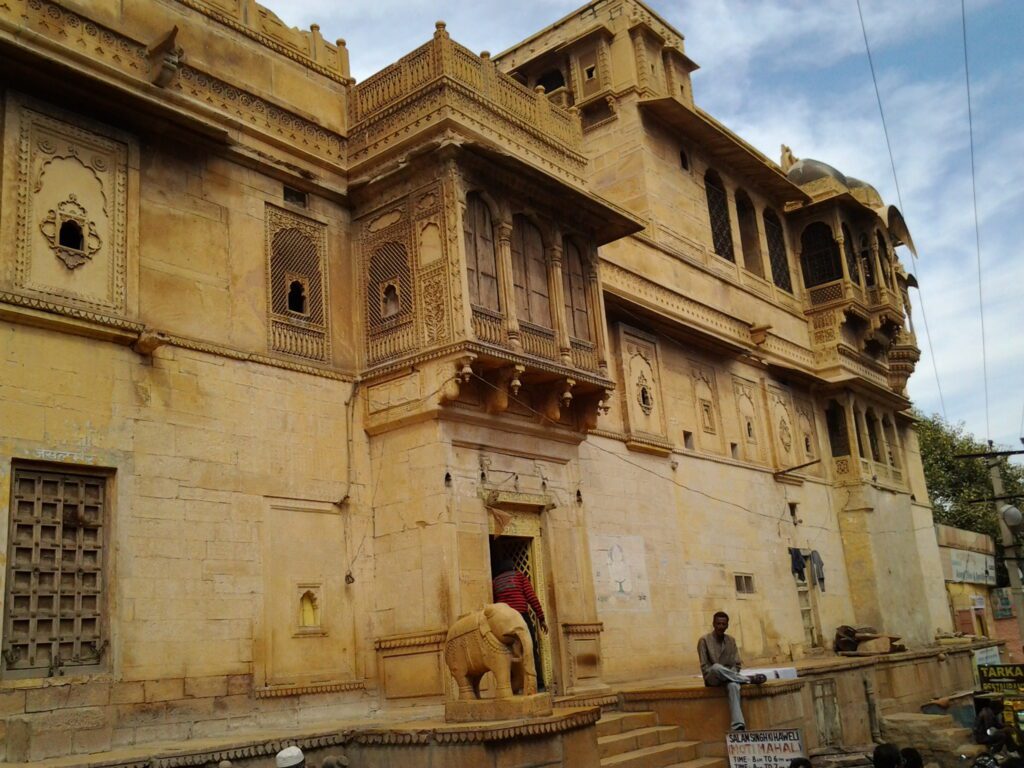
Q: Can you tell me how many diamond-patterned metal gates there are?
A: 1